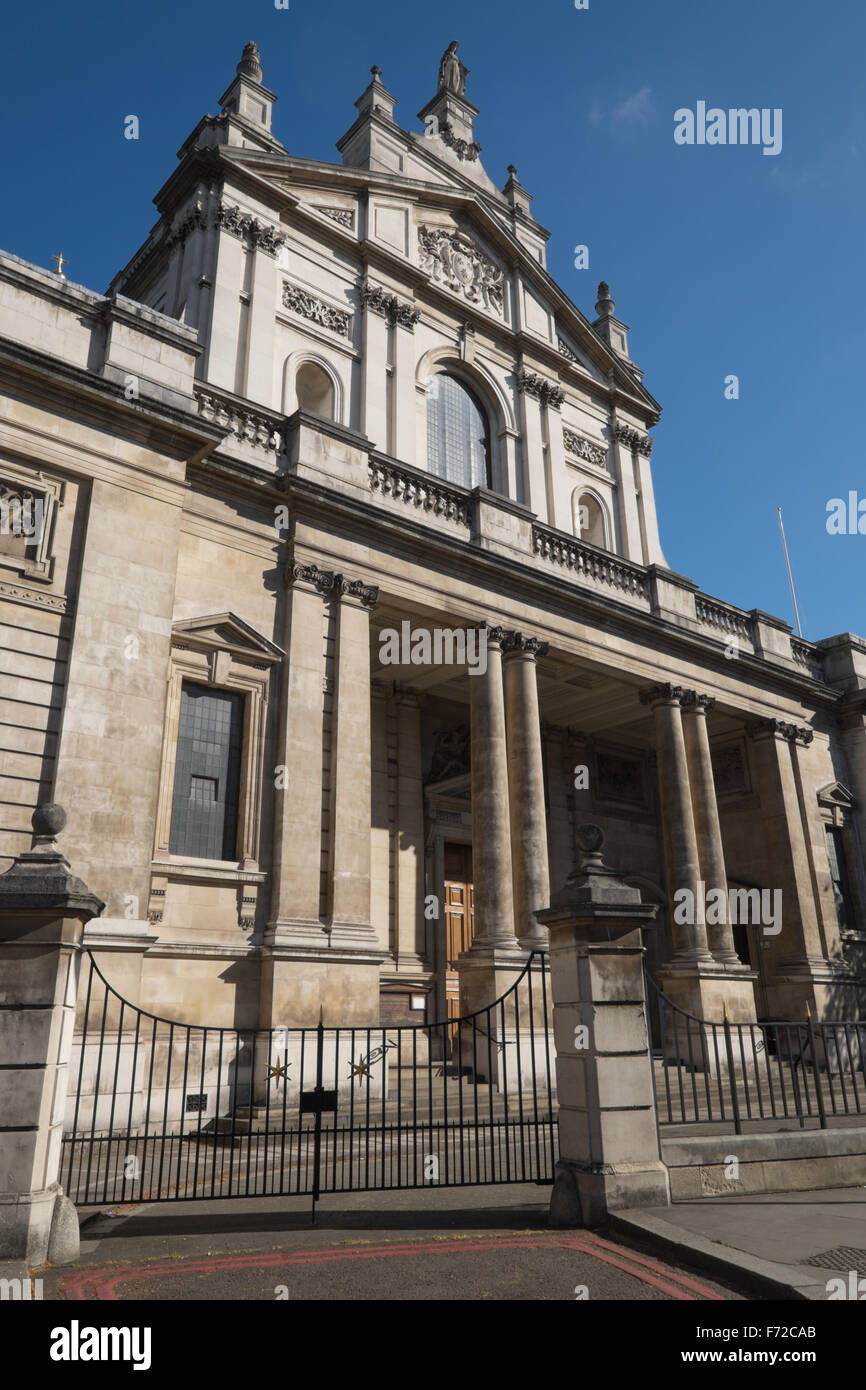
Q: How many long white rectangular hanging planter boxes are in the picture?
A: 0